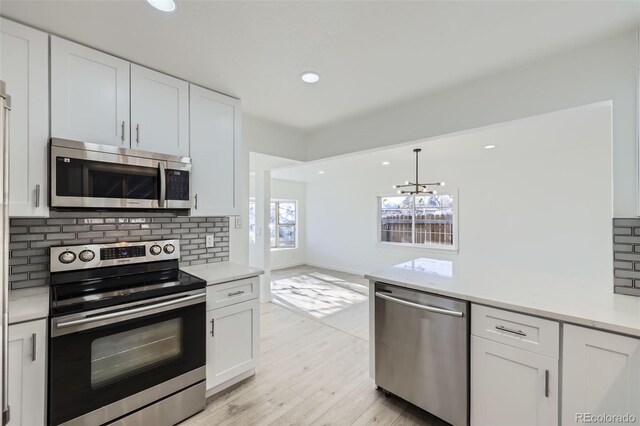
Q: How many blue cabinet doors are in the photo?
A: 0